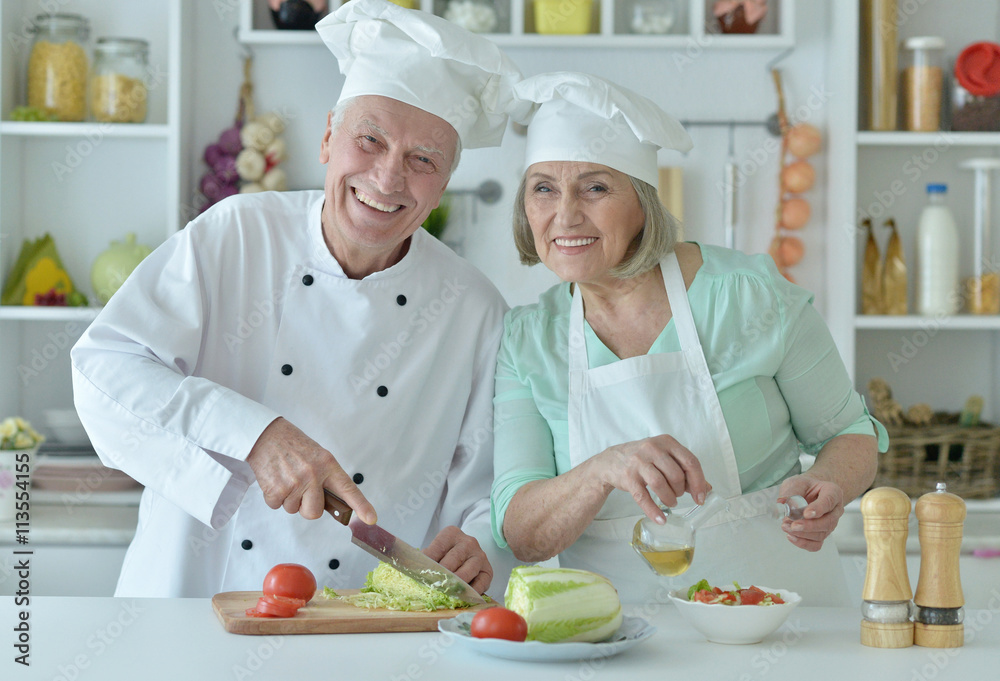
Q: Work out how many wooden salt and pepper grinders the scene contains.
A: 2